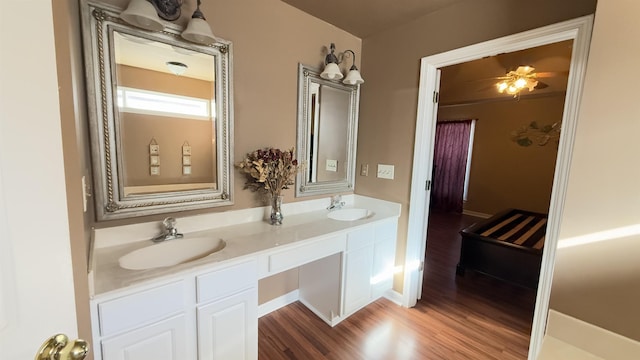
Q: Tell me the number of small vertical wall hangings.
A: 2